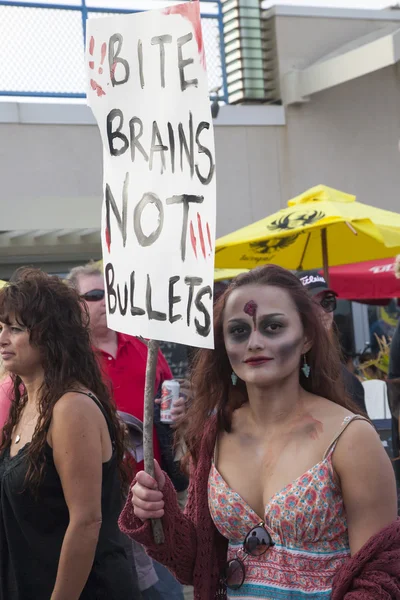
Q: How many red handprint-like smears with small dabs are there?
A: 1